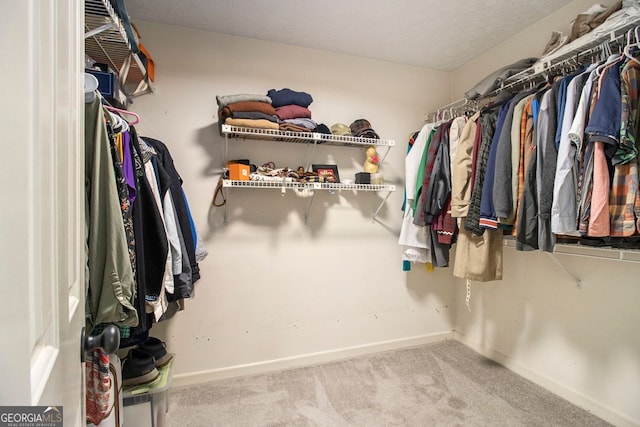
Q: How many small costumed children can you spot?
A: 0